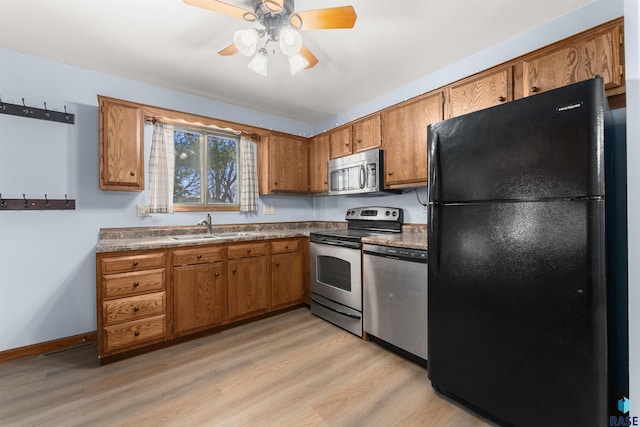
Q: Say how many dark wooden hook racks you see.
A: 2